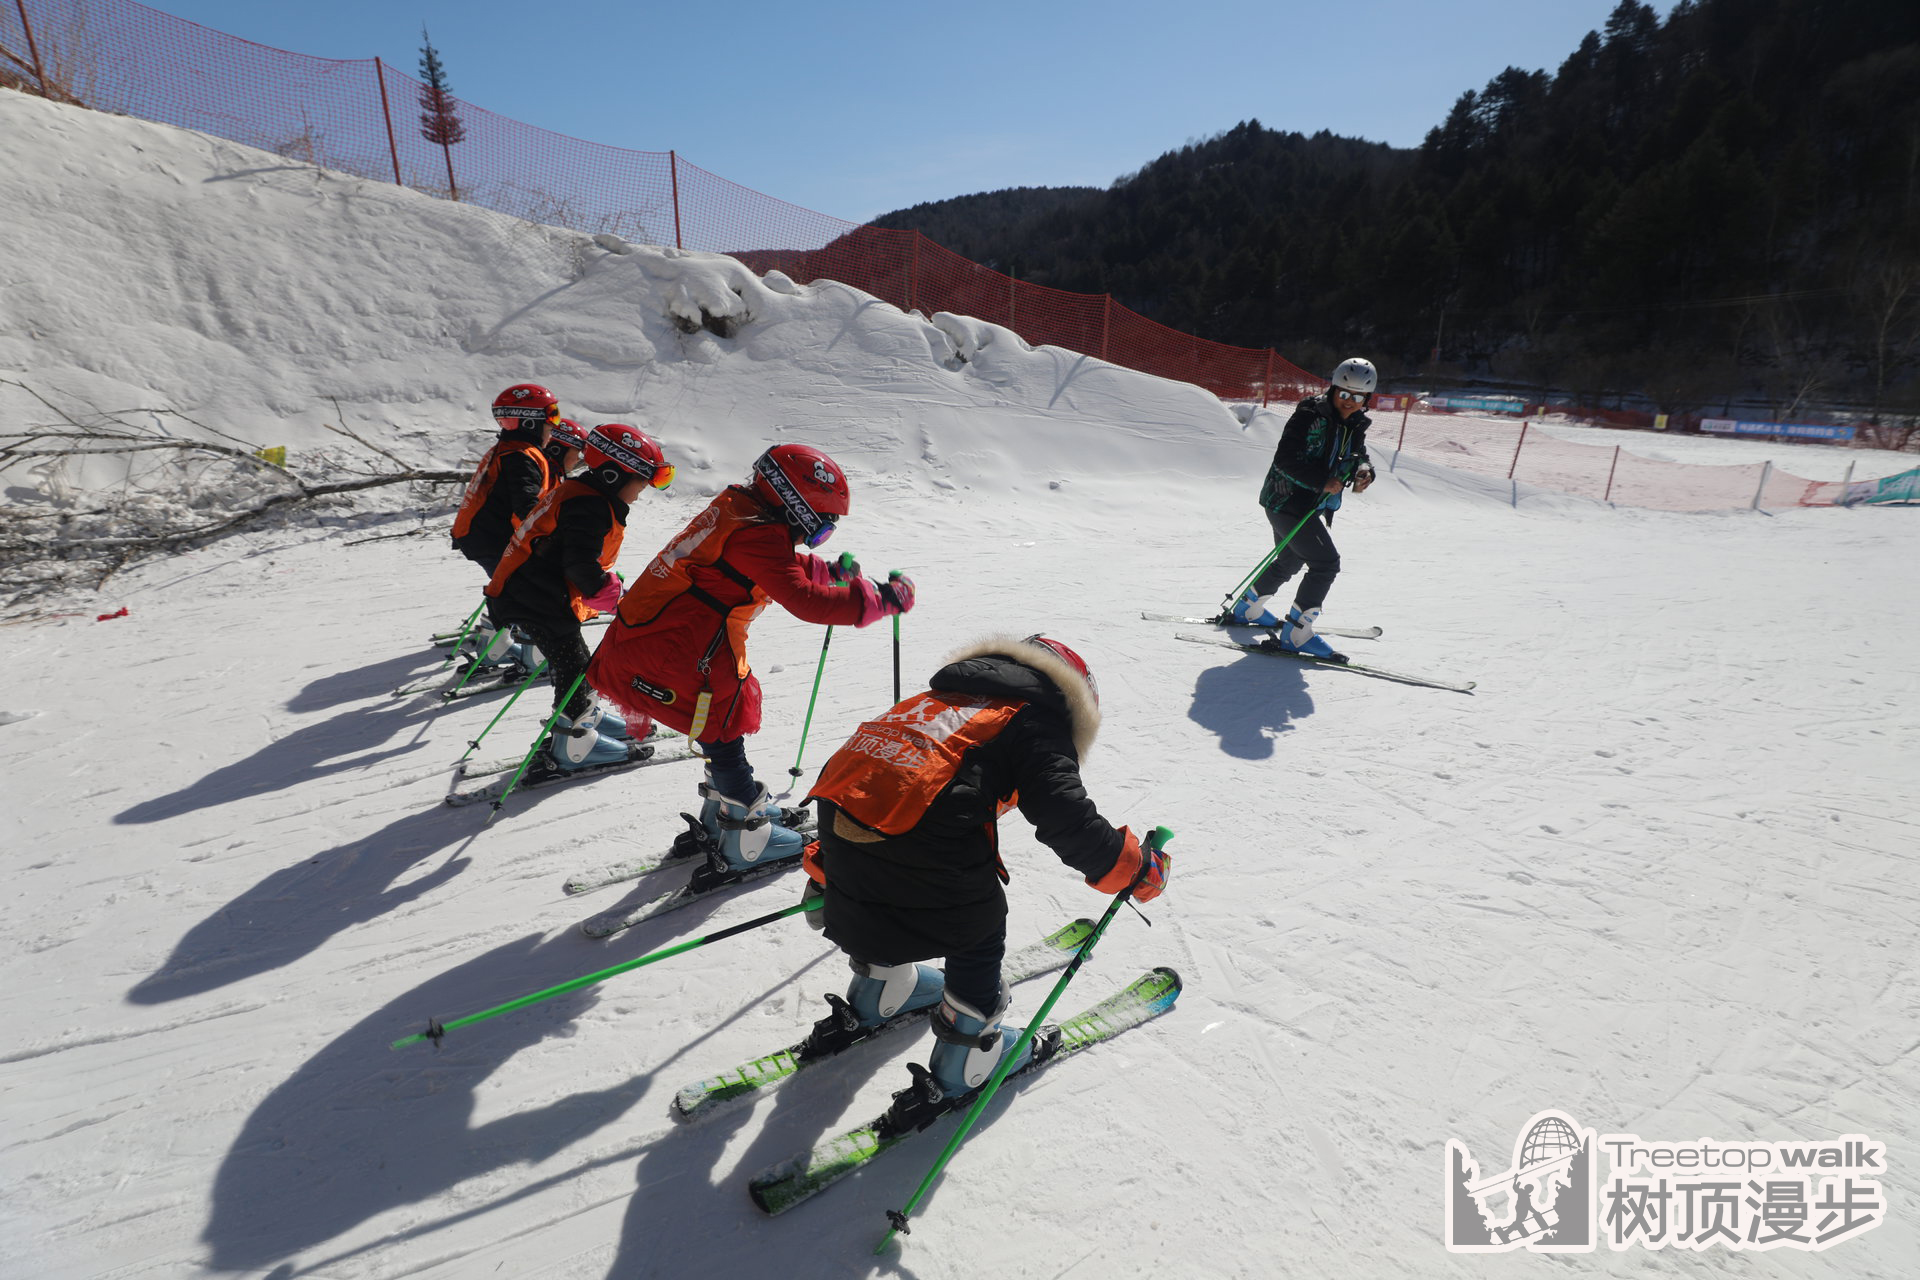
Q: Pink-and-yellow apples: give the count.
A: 0